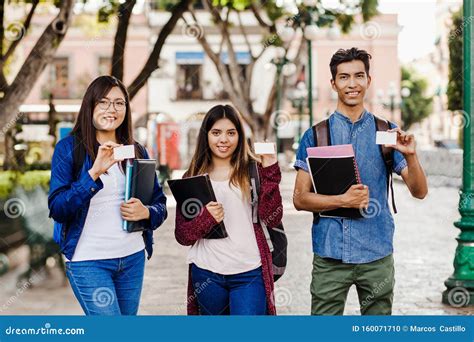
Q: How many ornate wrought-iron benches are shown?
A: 1